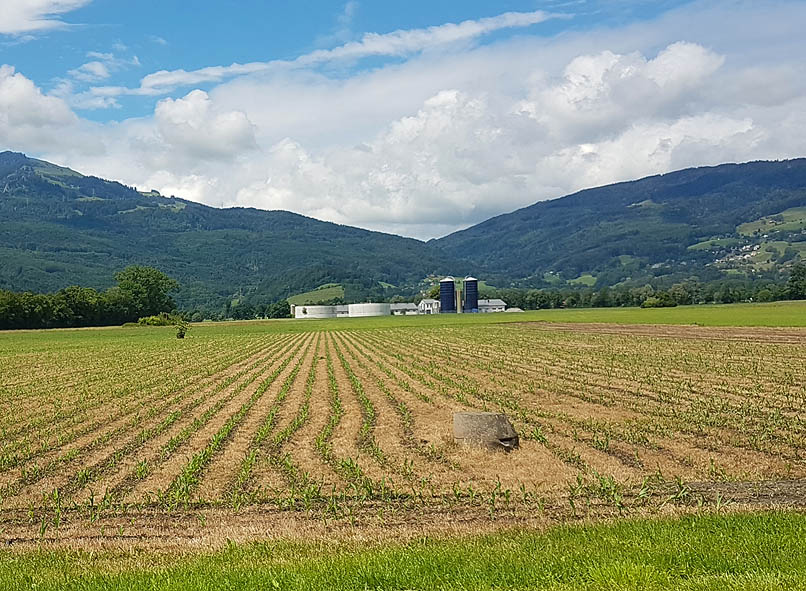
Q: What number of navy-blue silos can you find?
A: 2